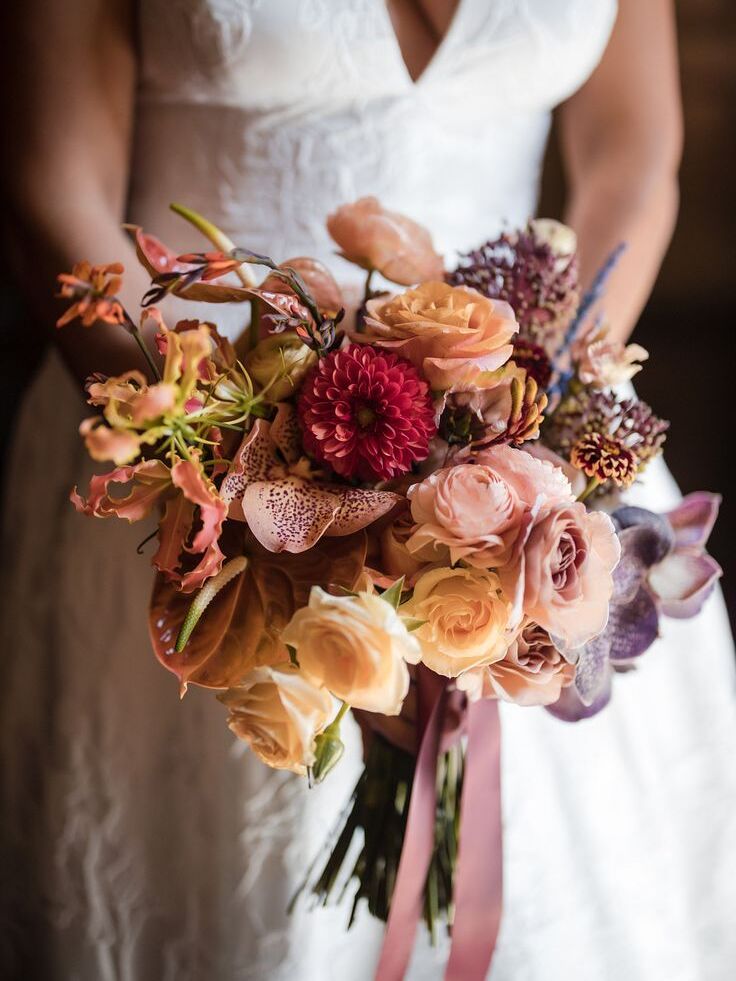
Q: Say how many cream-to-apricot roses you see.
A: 4